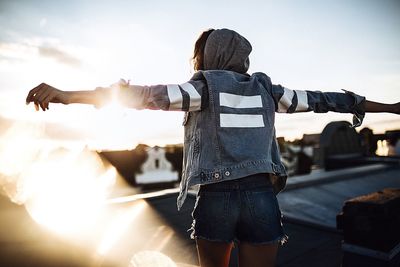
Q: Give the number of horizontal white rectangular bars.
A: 2